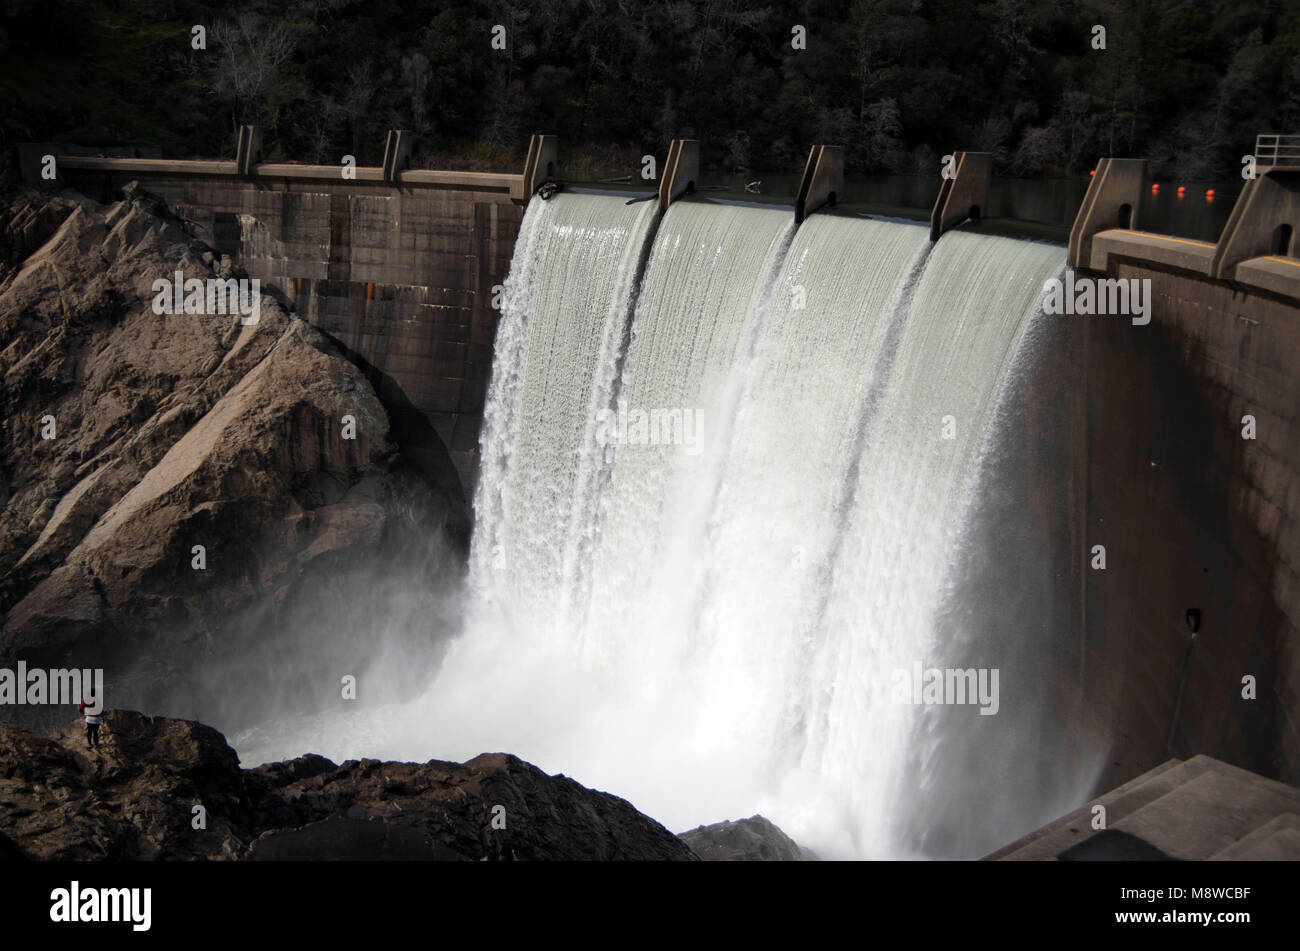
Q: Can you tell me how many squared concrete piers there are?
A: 8